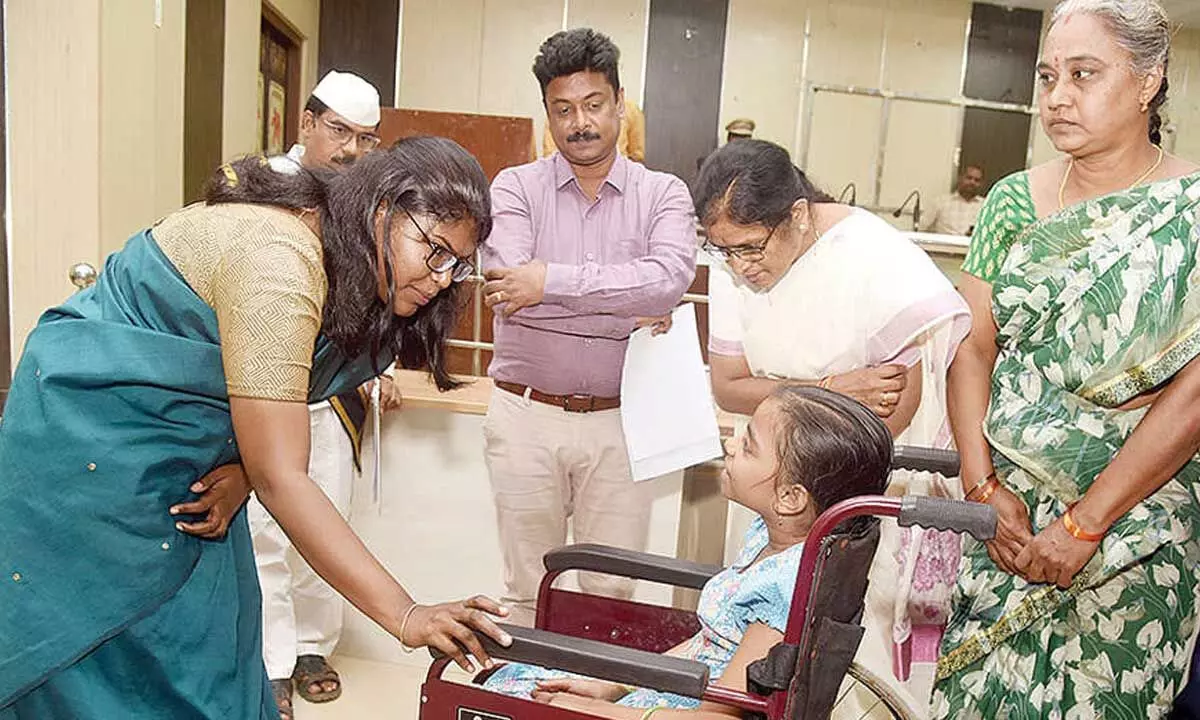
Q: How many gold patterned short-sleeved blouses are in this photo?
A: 1